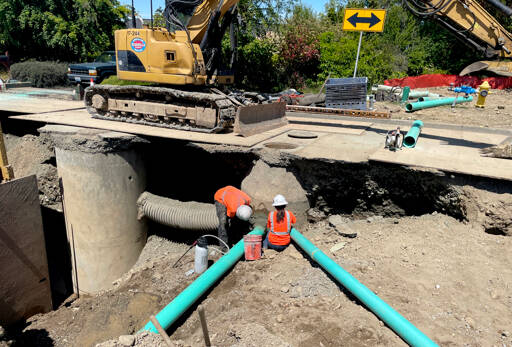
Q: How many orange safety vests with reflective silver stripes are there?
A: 2